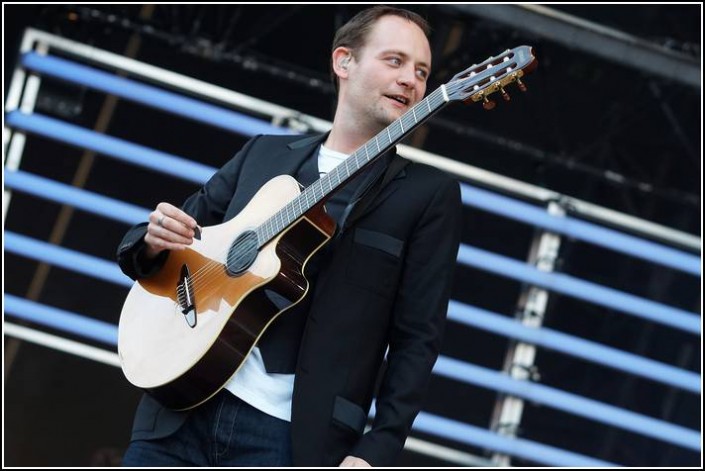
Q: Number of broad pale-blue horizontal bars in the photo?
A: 5